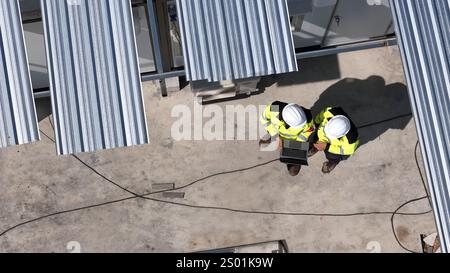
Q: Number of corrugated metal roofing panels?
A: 4